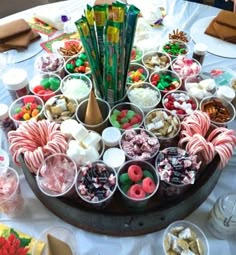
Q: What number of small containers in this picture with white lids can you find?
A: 6